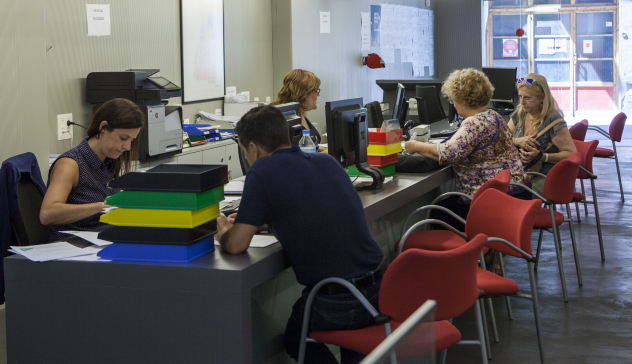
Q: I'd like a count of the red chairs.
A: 7